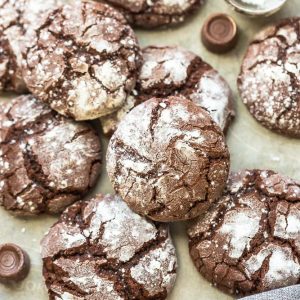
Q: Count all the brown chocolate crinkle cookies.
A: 9